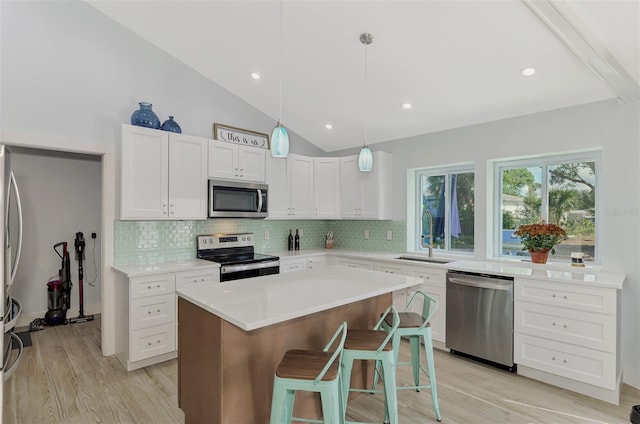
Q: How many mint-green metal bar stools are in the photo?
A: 3